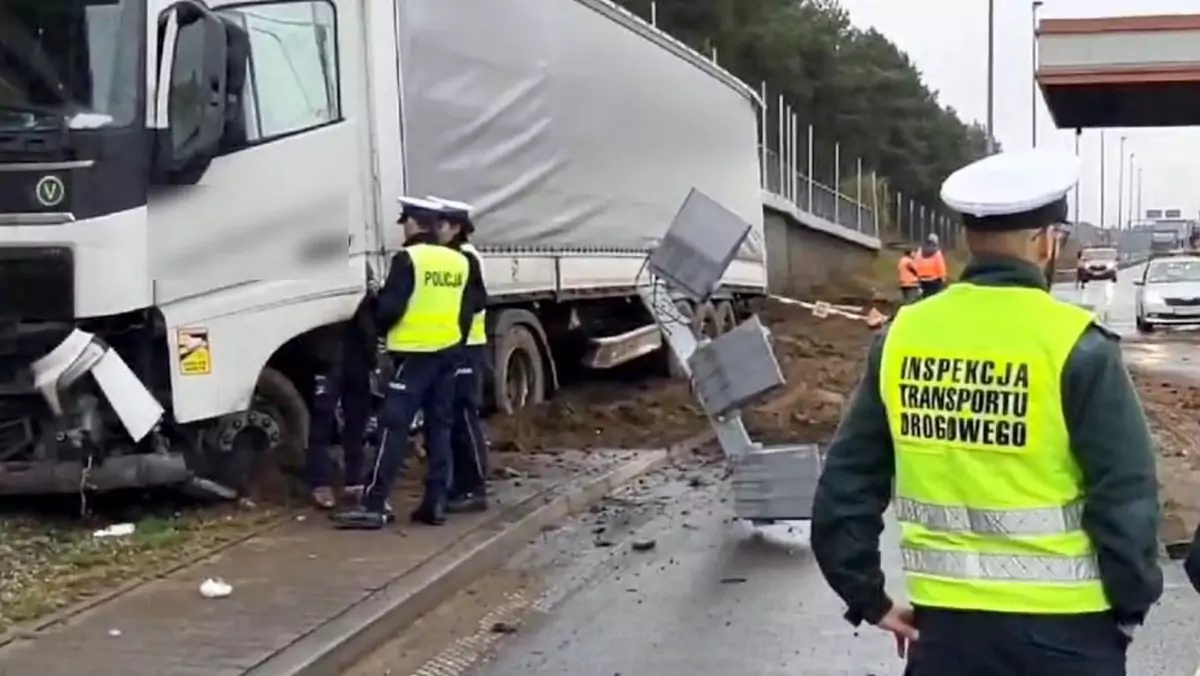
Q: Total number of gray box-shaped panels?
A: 3